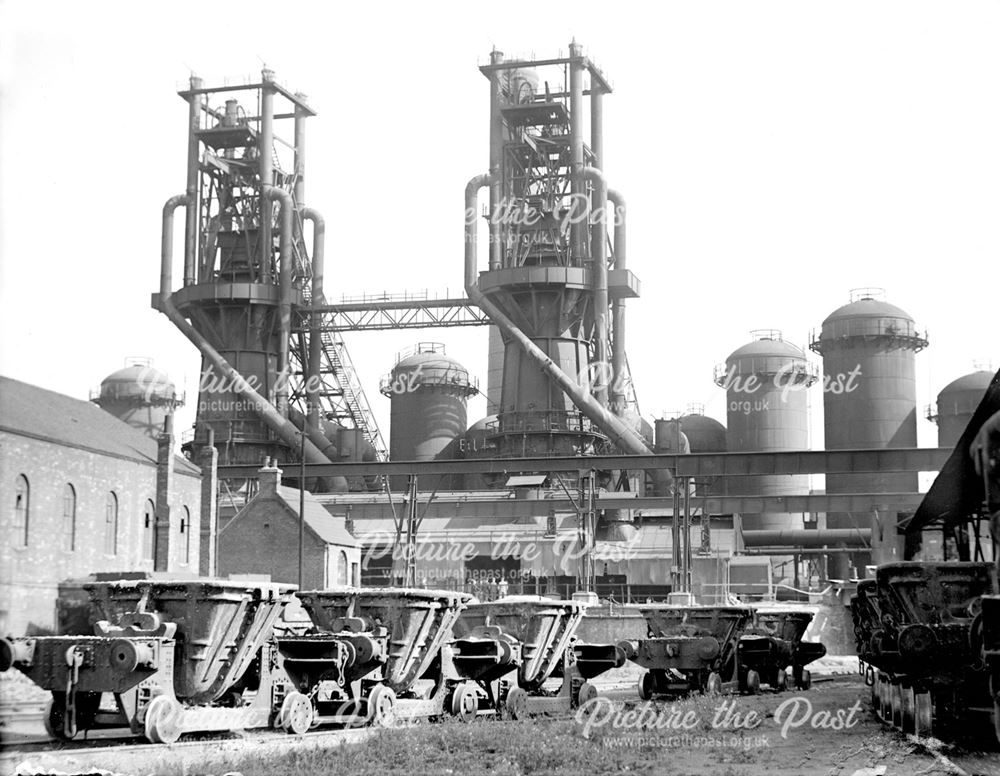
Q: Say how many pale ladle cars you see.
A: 3